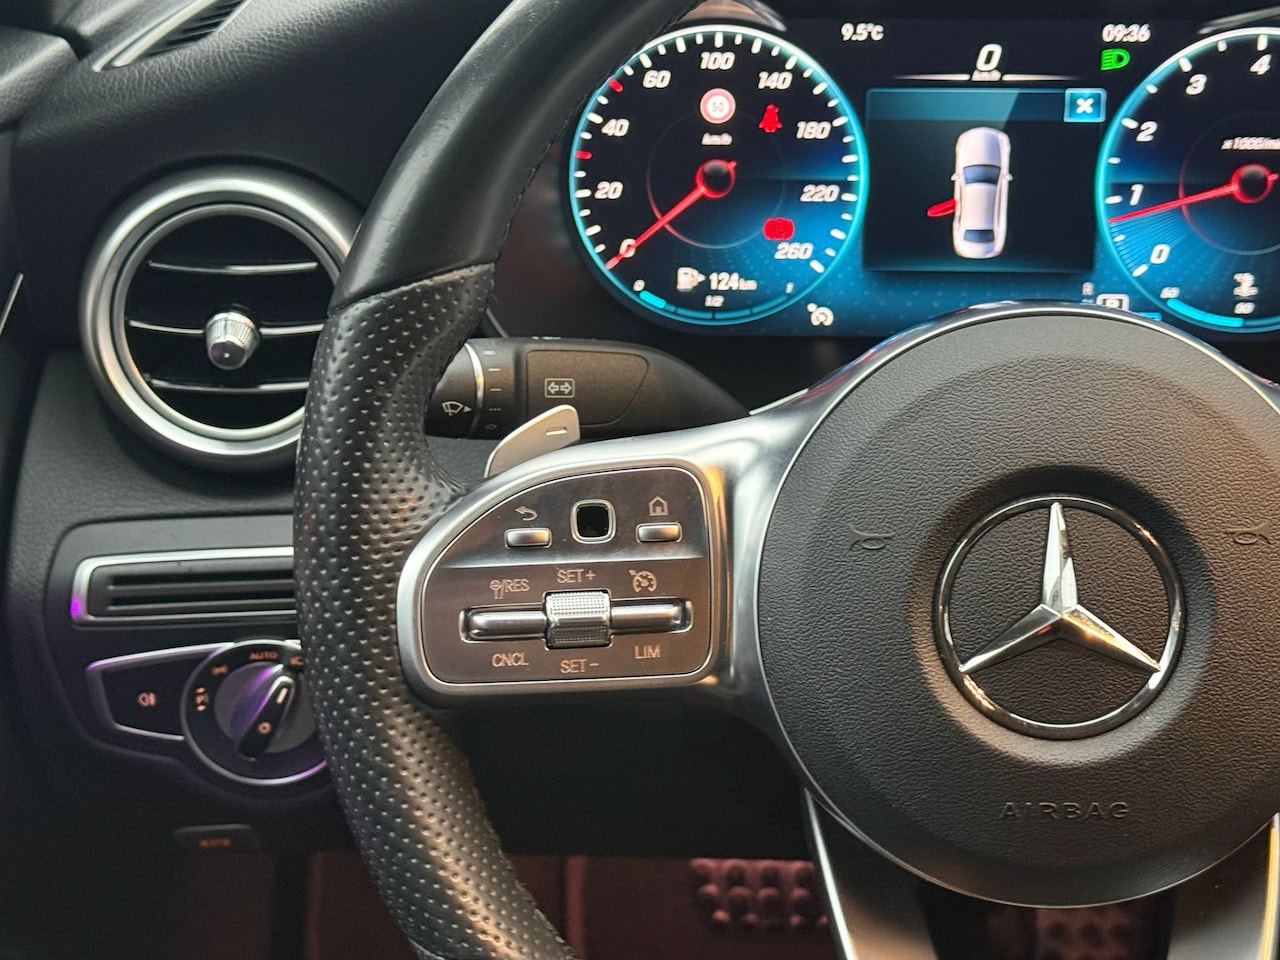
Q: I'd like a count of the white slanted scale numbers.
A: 14